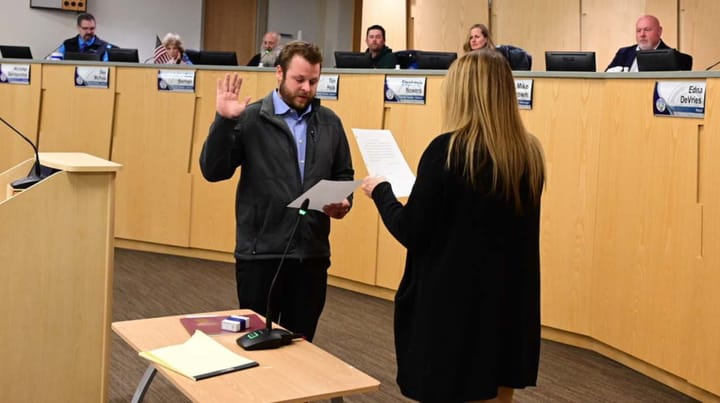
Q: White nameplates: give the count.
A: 7